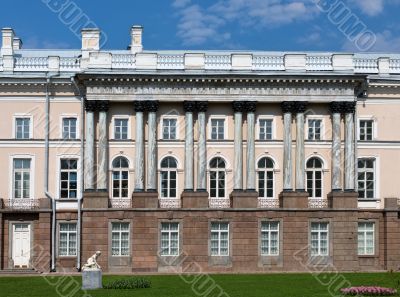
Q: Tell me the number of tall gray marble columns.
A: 12